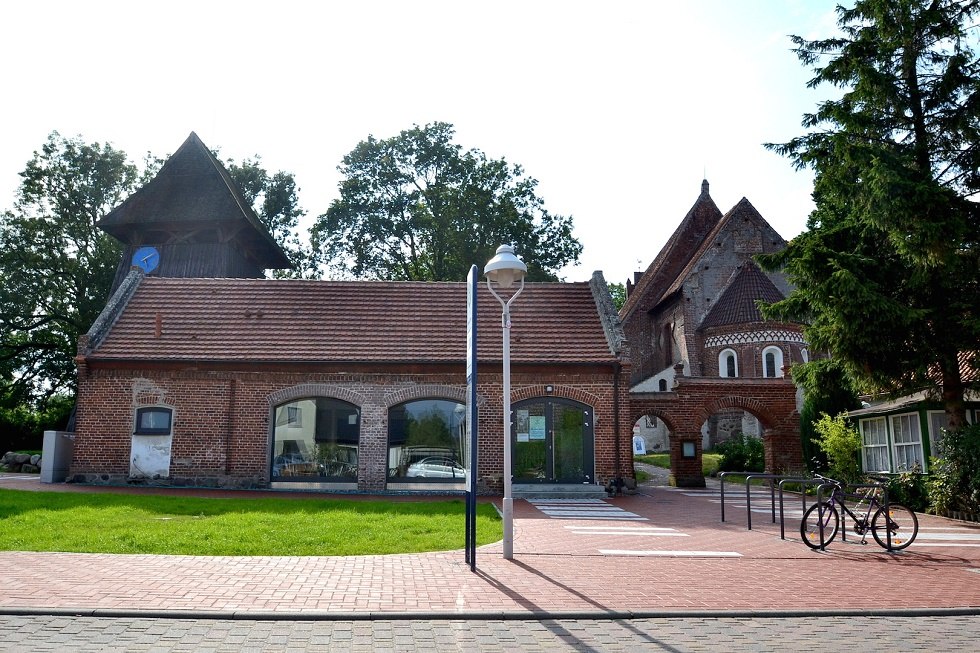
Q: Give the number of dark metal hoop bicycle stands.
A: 4